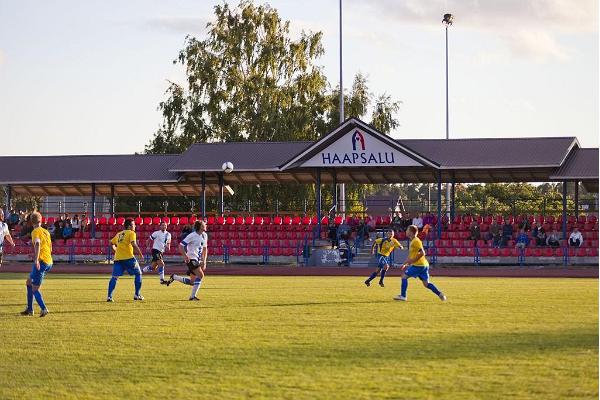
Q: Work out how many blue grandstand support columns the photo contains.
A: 11